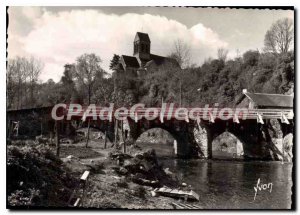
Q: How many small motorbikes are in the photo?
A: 0